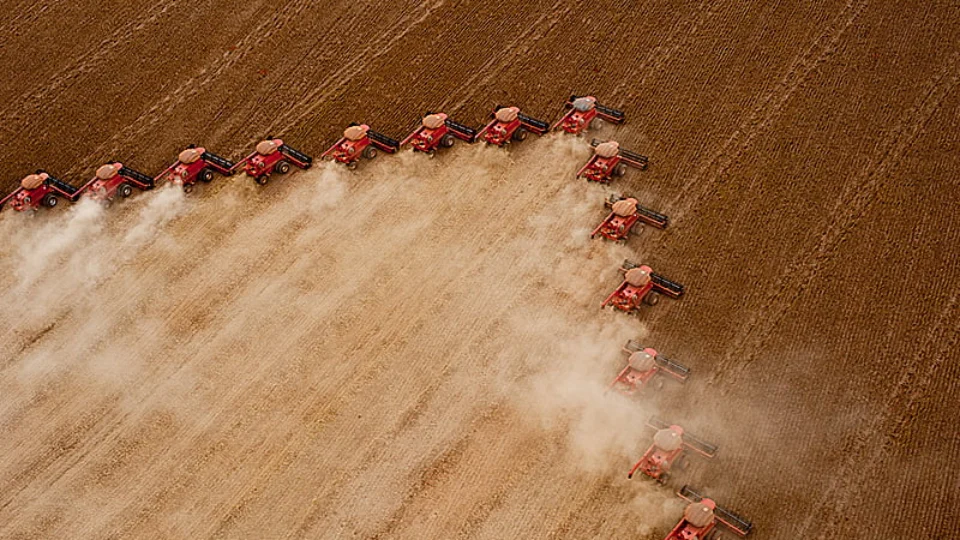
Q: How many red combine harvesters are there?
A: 14